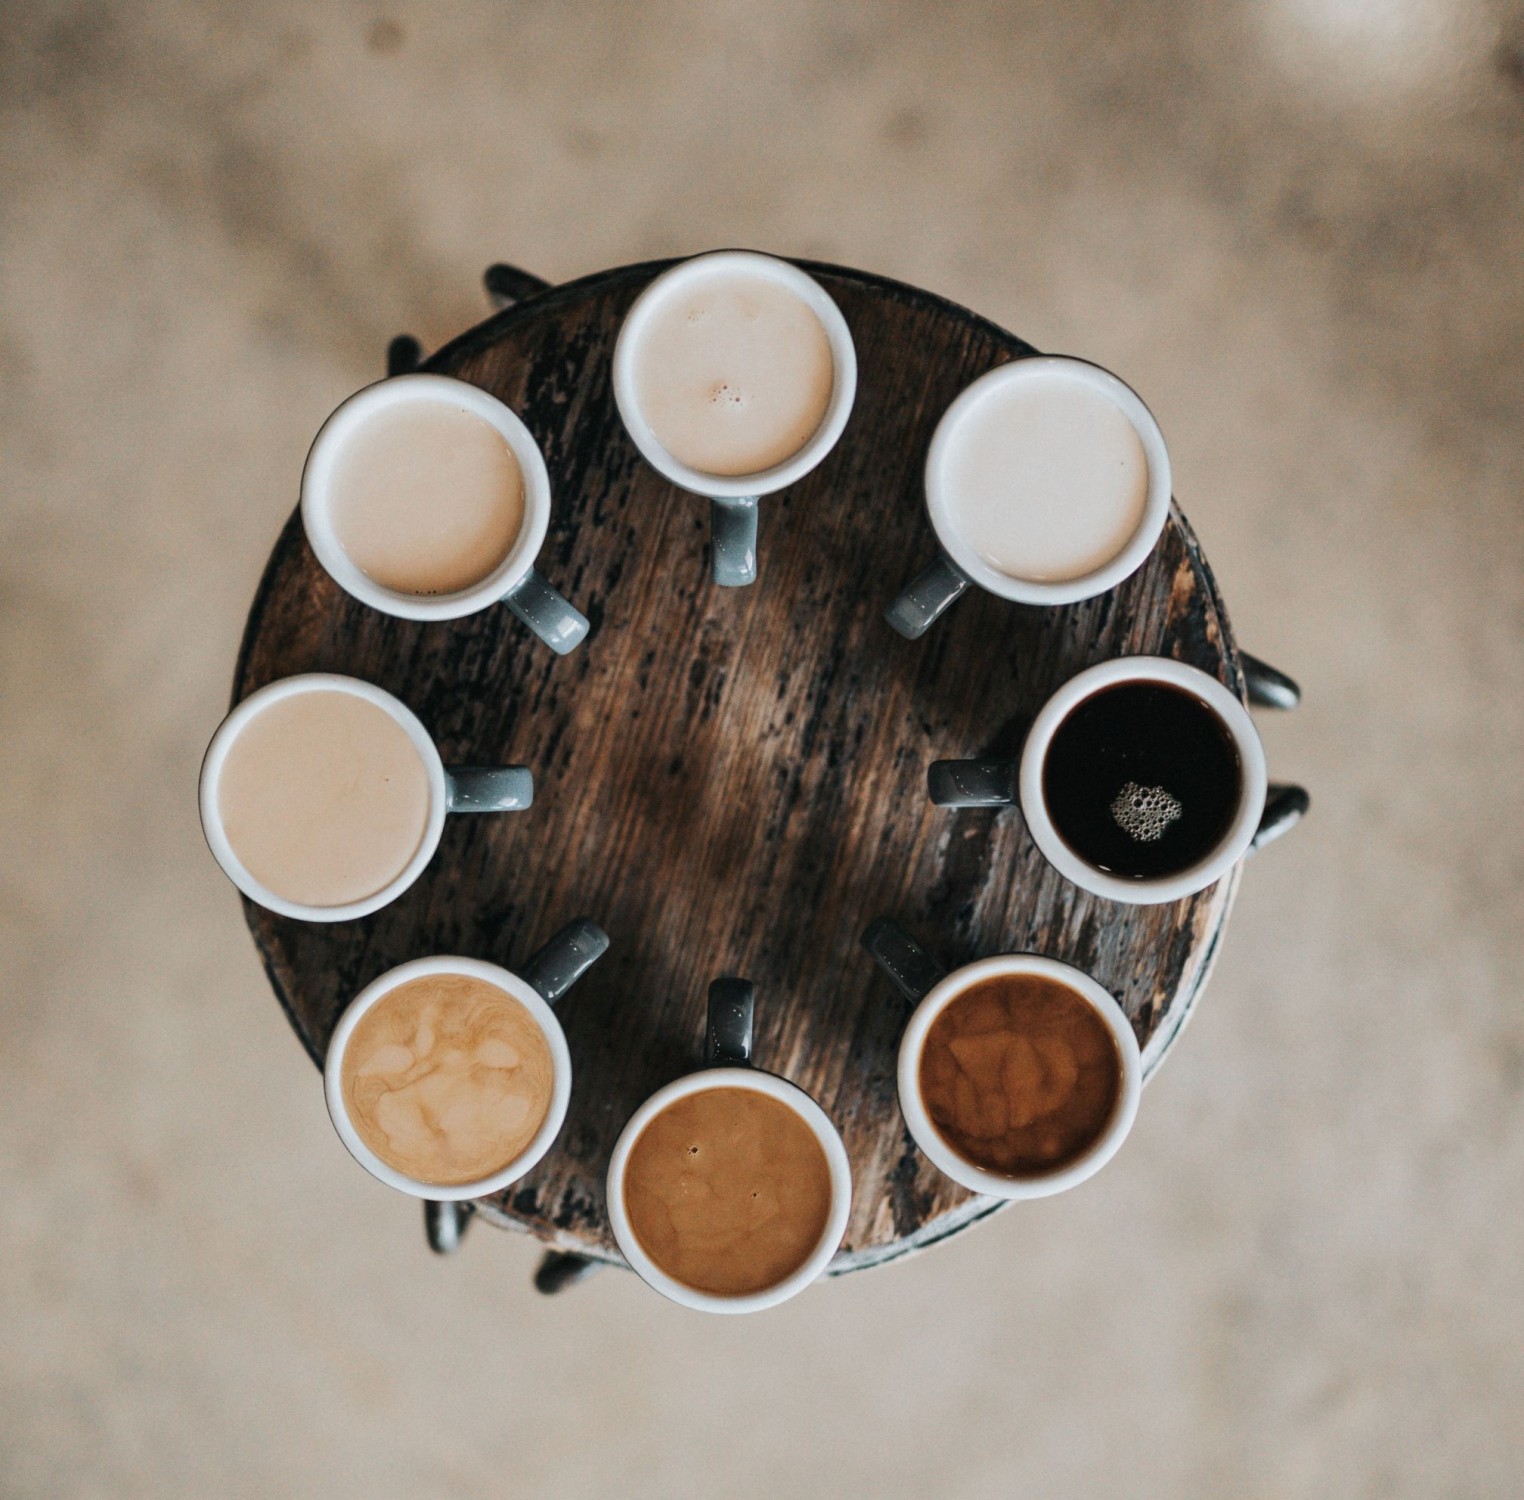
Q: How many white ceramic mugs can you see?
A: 8